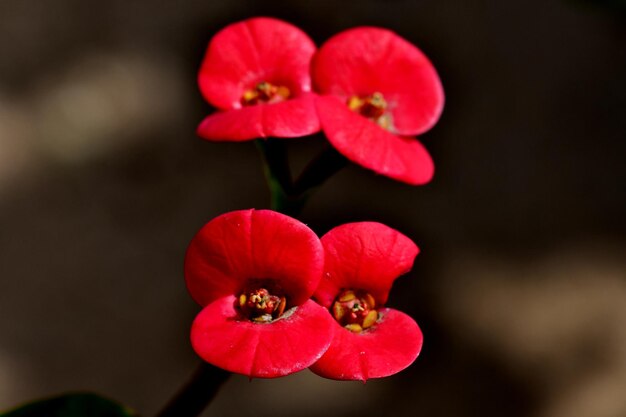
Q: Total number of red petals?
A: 8